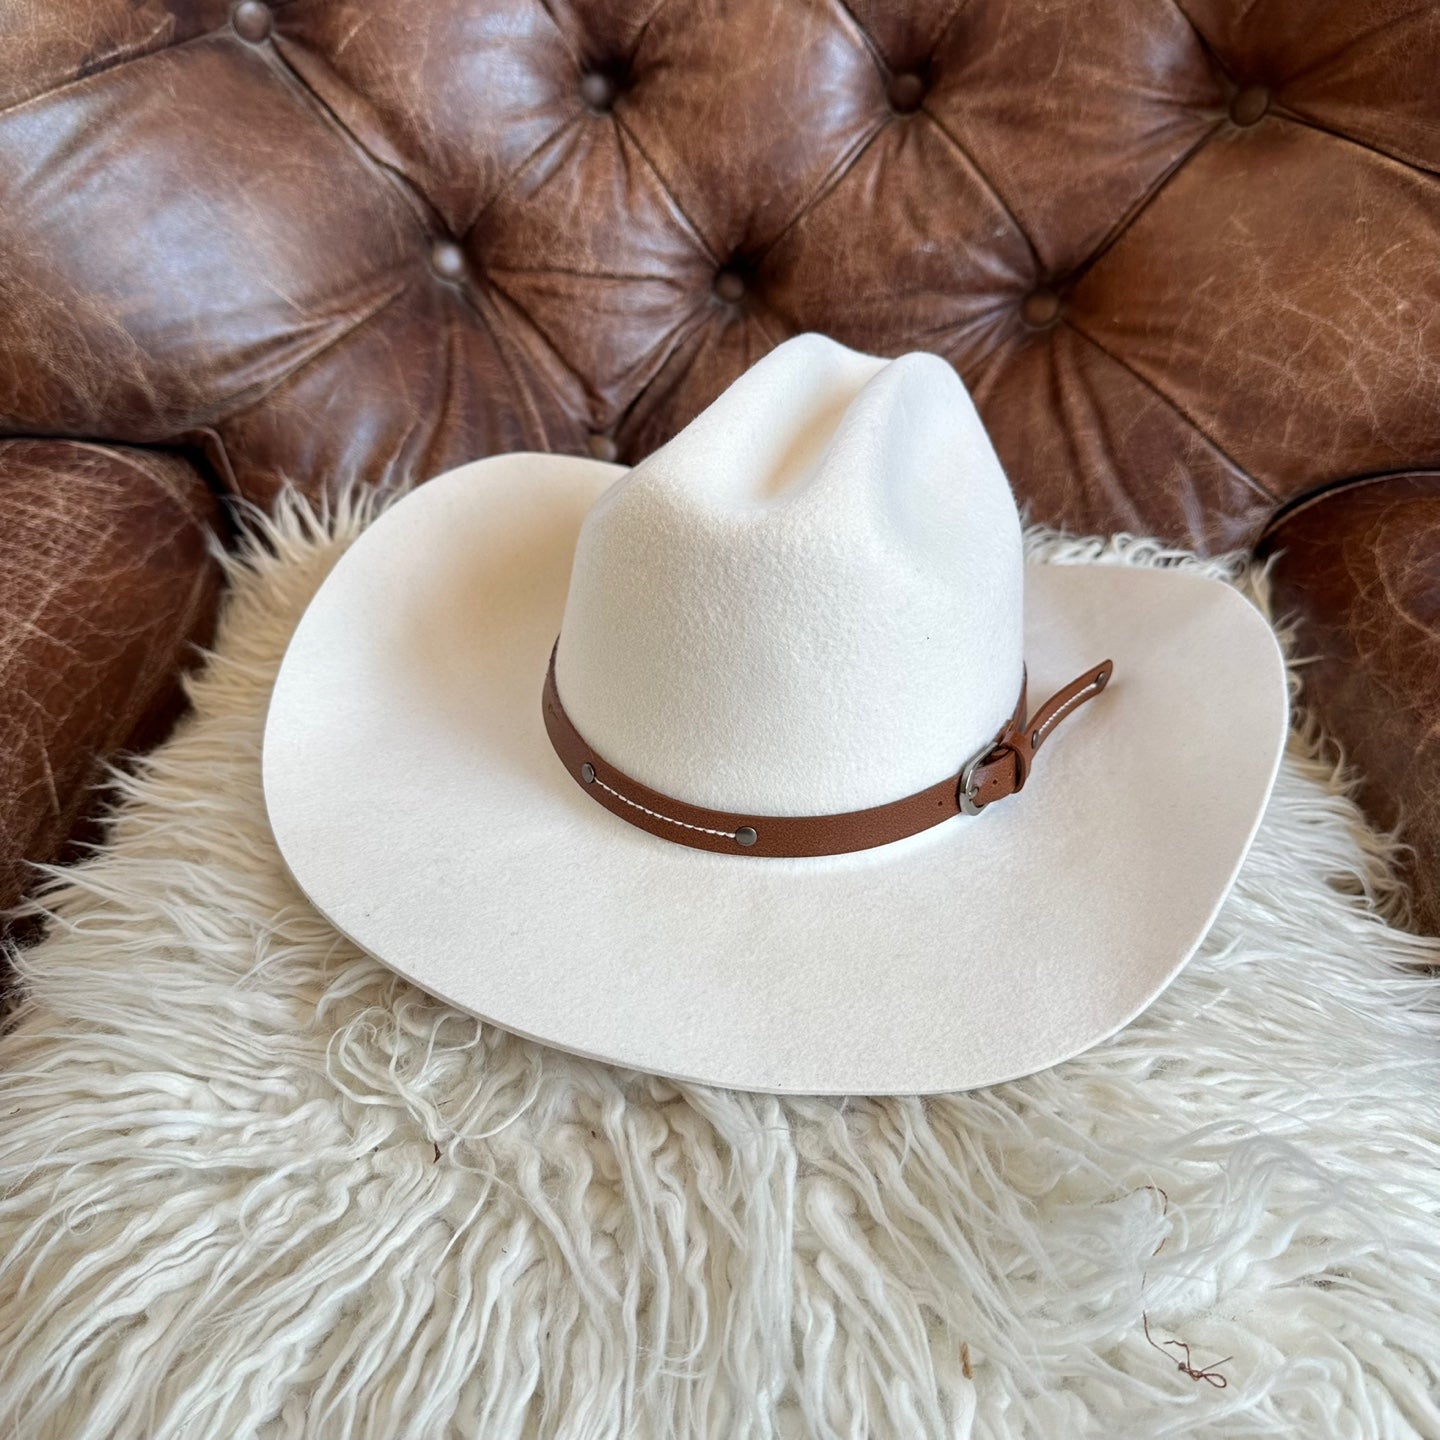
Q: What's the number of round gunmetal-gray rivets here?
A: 4